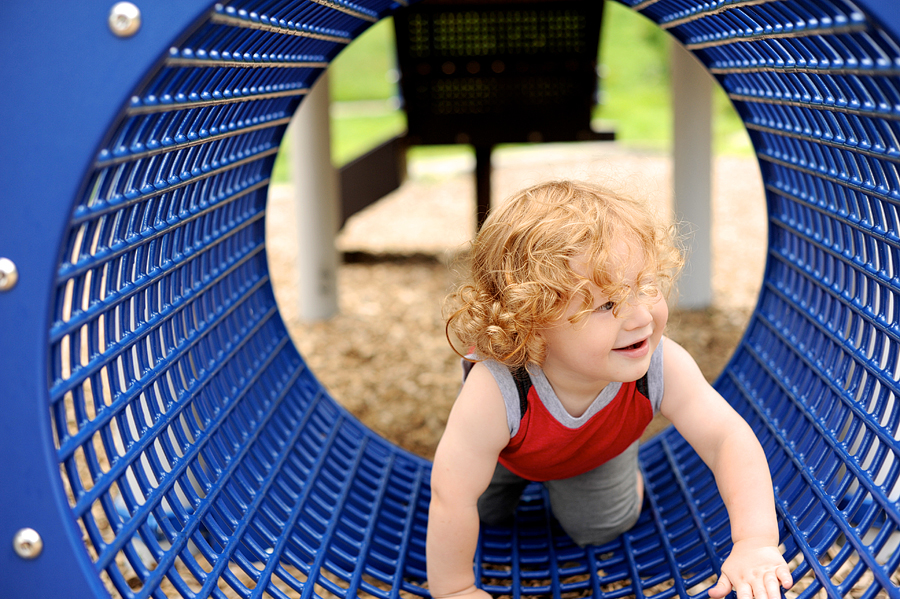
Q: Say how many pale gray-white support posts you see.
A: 2